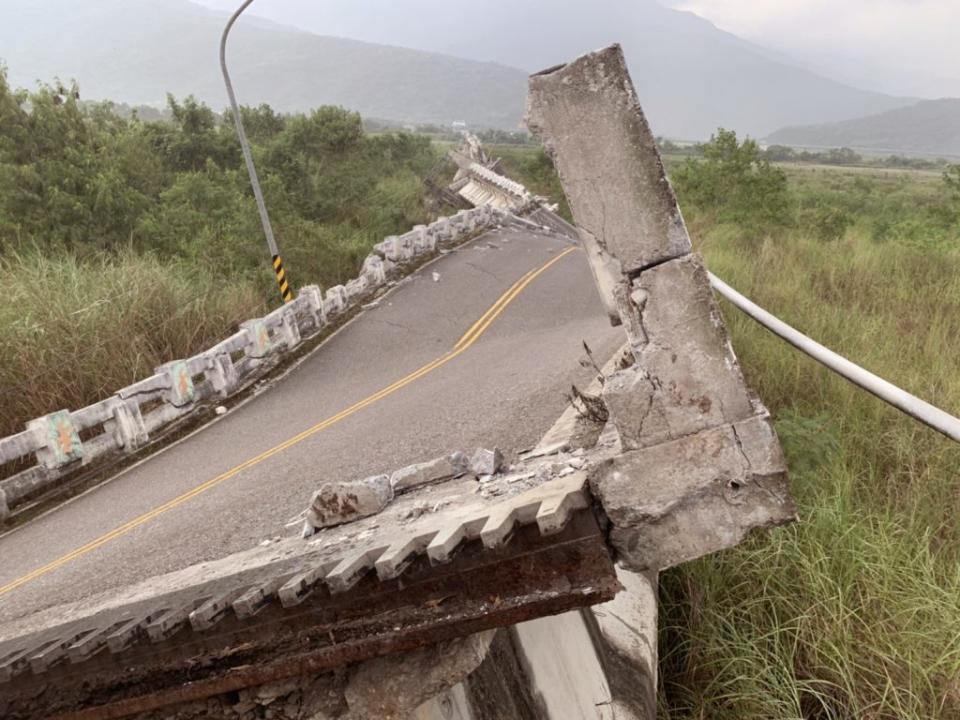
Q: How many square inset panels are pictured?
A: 3